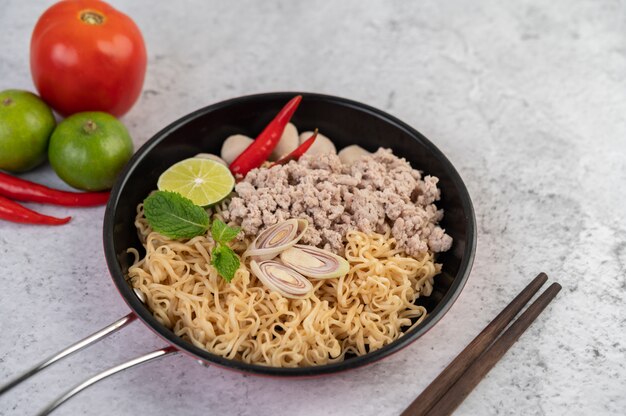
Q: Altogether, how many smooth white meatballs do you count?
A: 5